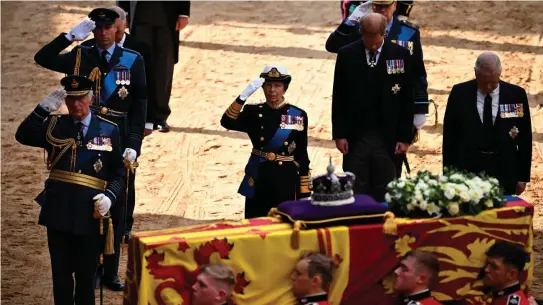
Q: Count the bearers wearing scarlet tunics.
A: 4